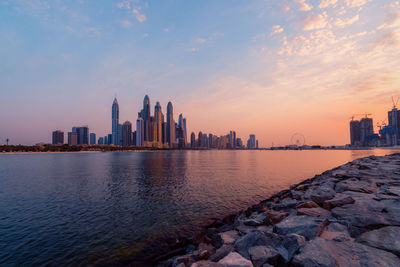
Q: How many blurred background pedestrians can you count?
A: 0